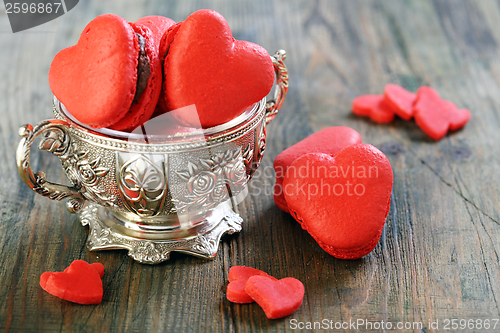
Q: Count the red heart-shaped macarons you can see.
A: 5